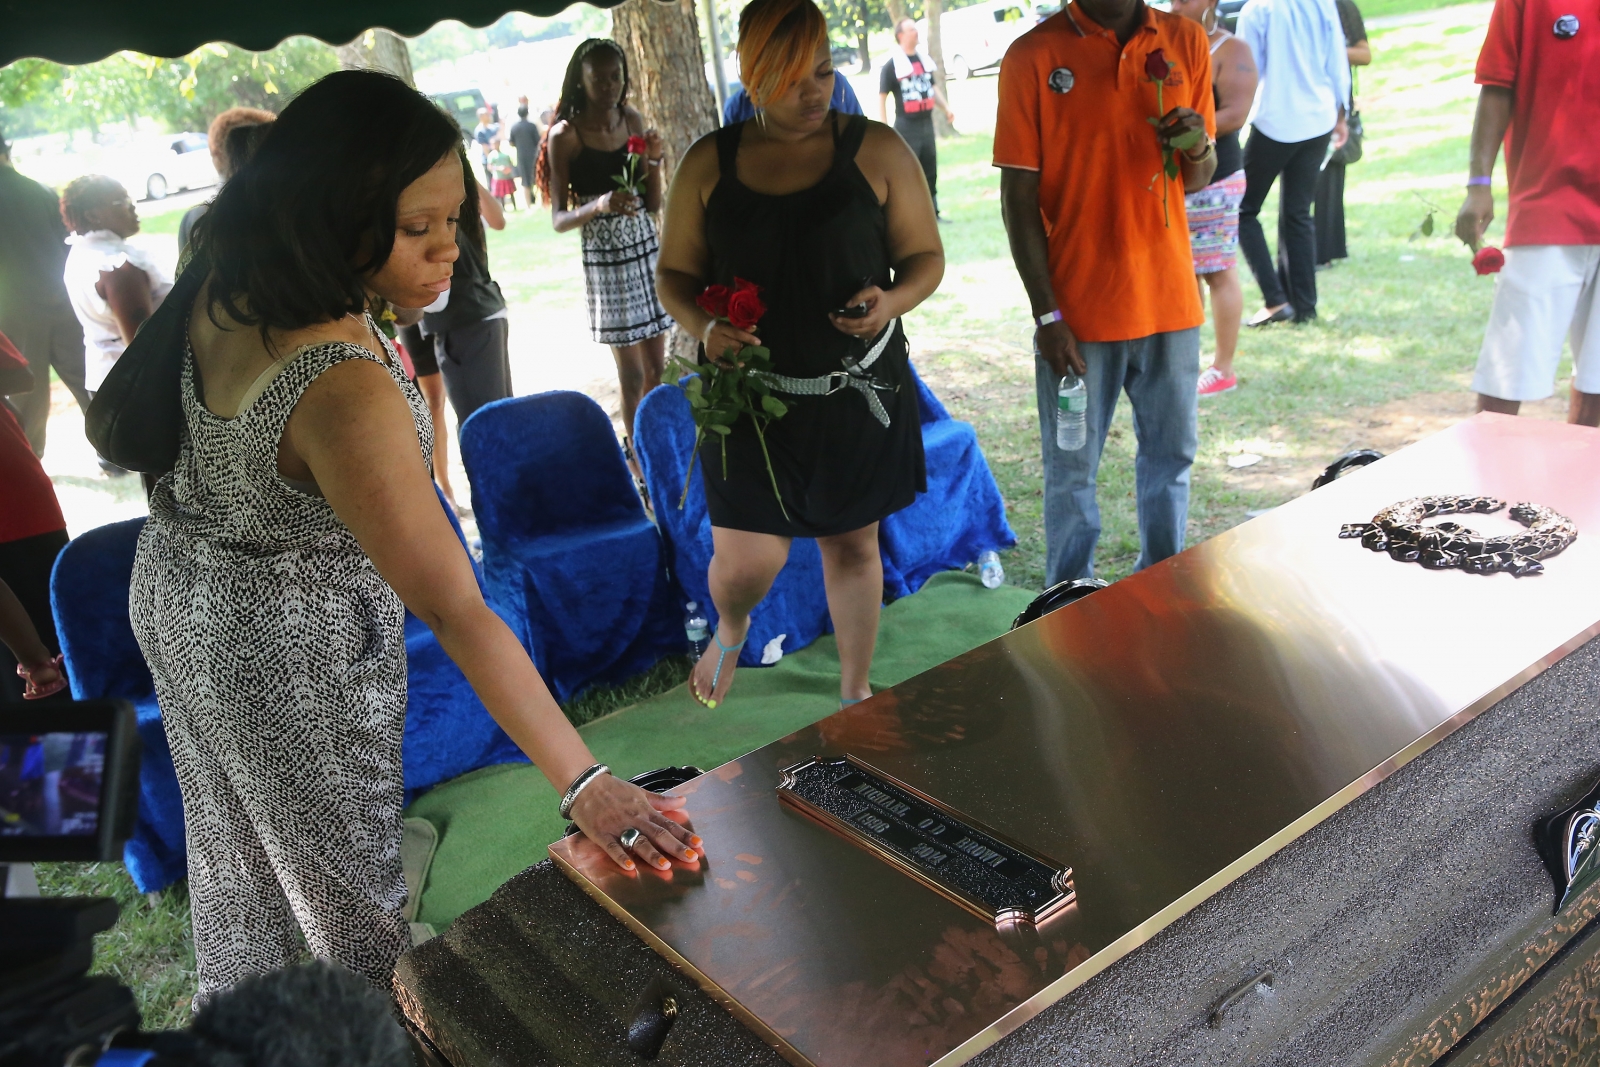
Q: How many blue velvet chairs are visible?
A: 5